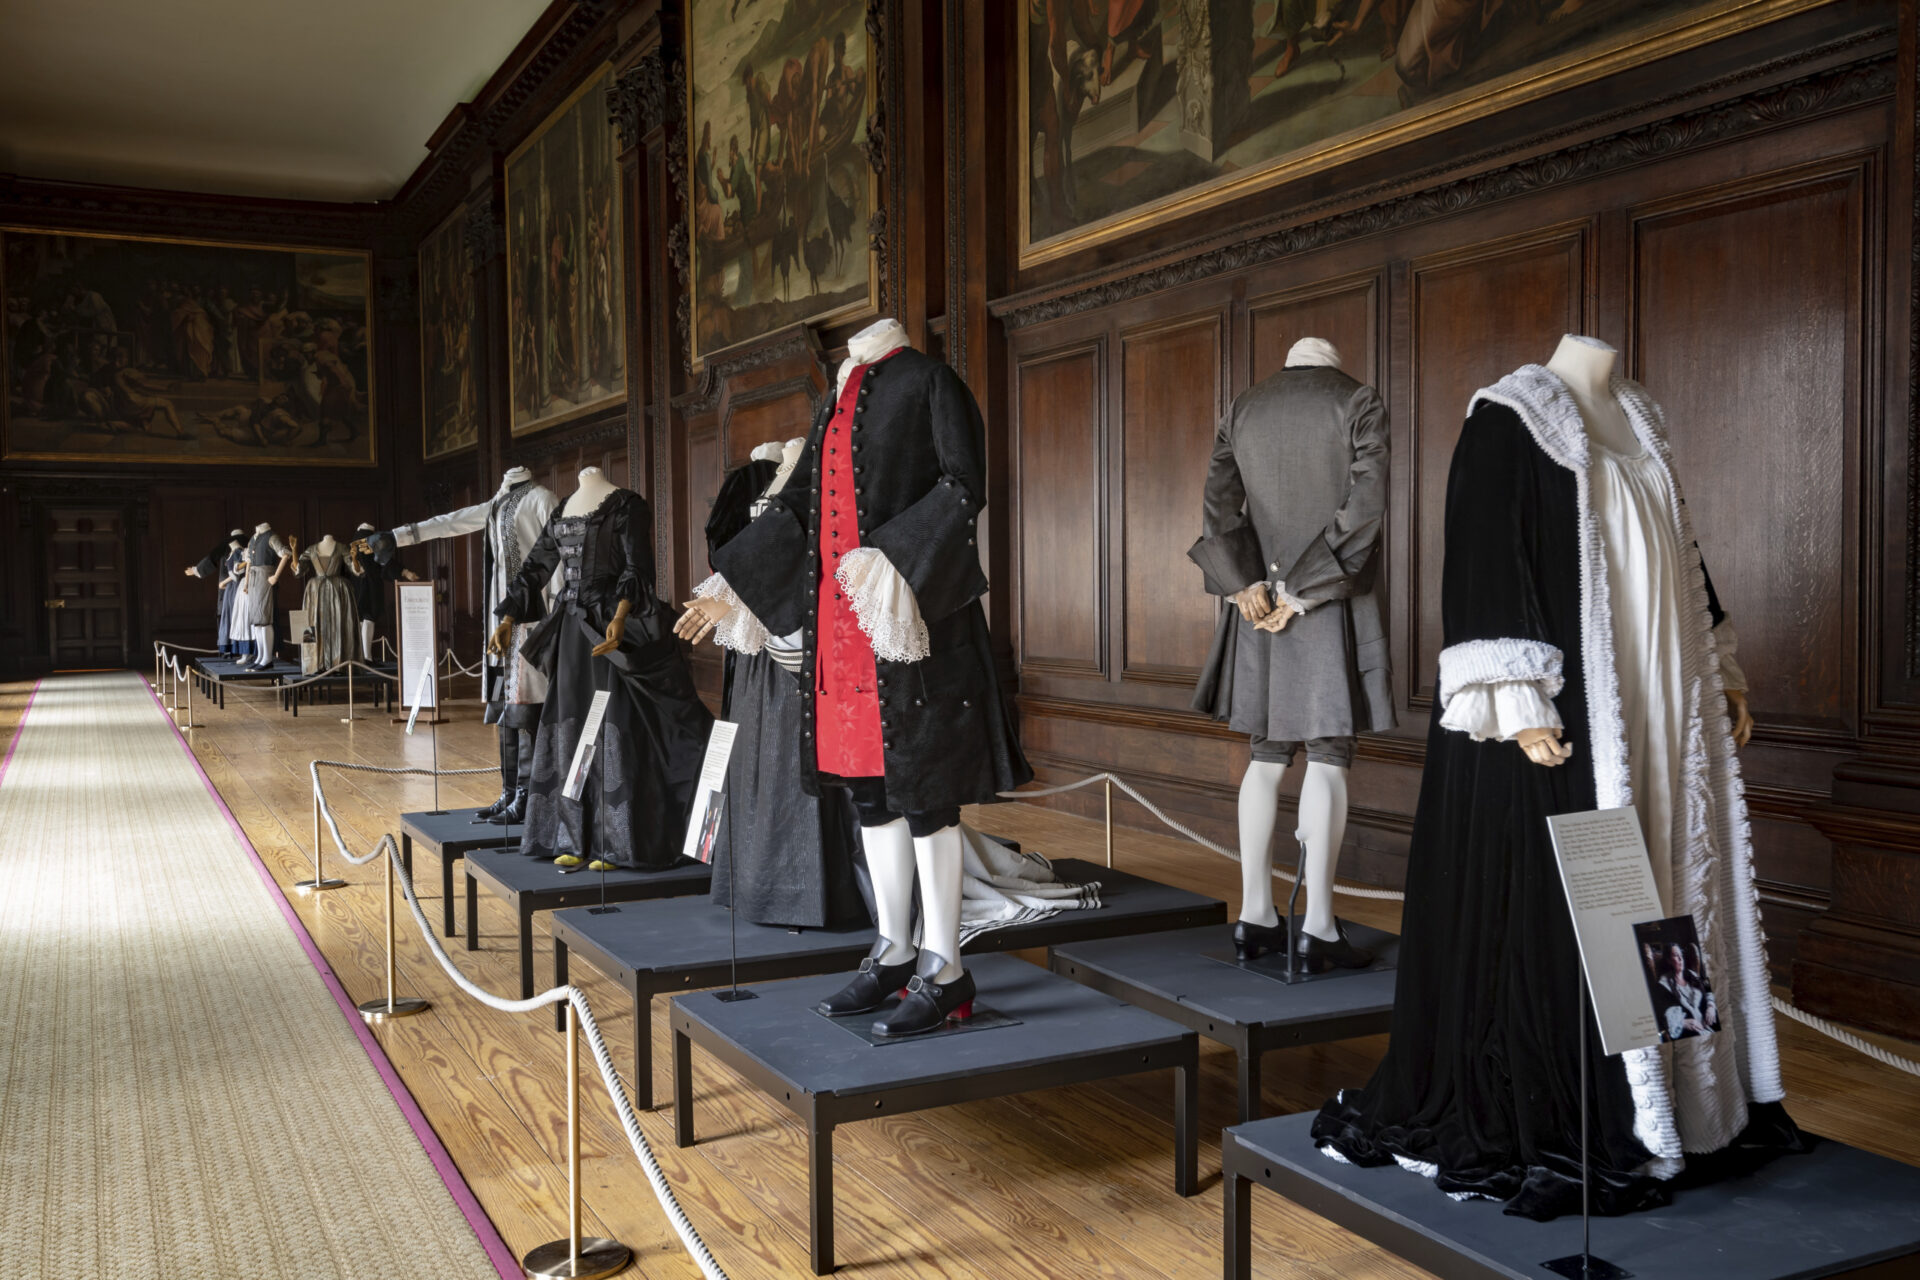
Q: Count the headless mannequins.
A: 12